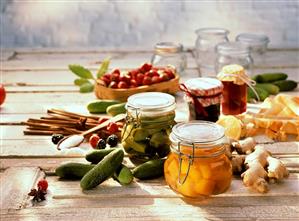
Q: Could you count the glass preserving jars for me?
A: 8